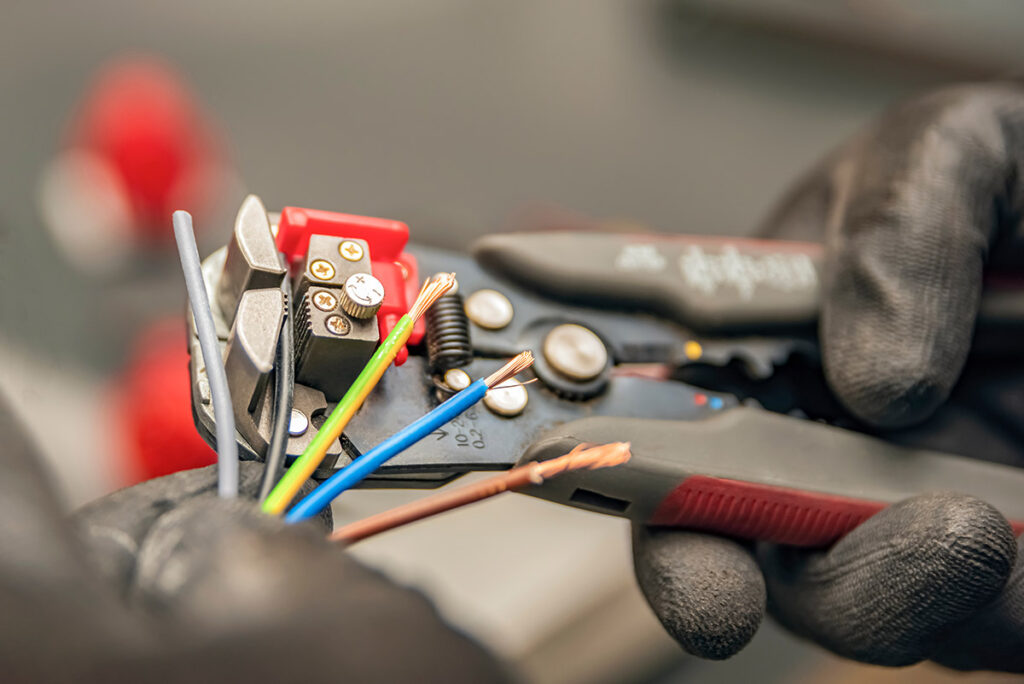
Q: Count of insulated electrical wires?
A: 5